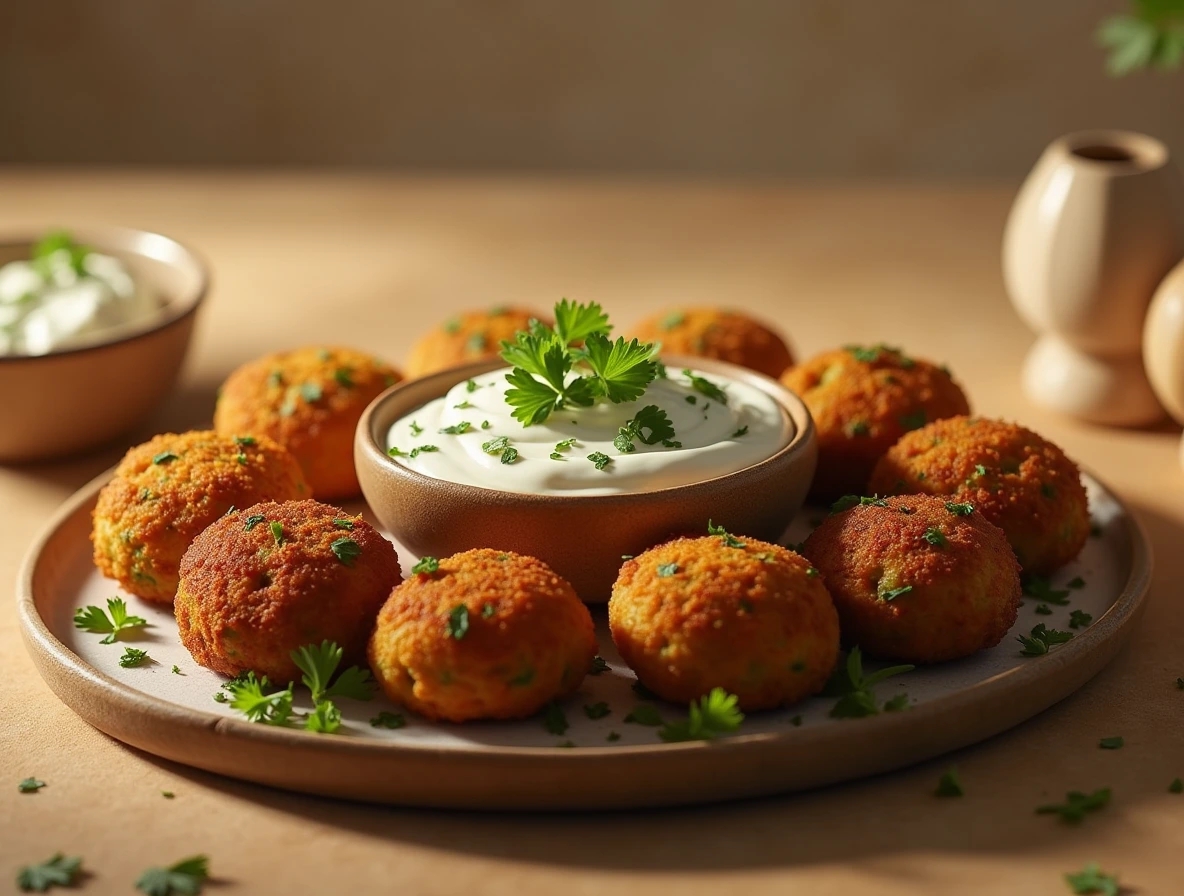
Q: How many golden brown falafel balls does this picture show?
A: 10